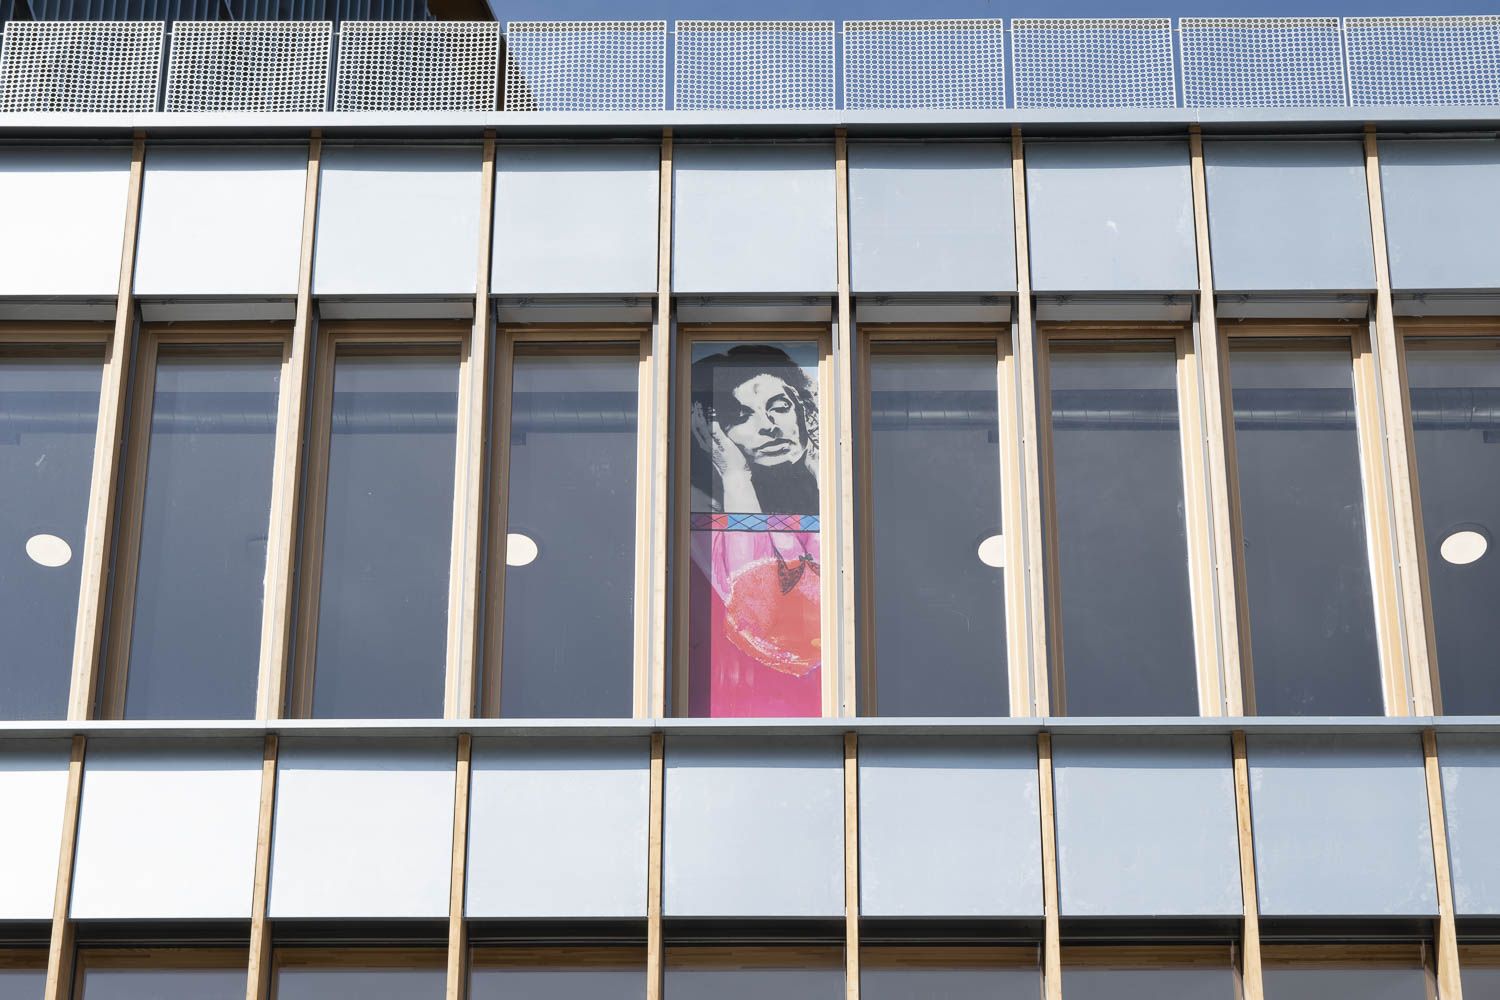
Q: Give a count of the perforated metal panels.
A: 9